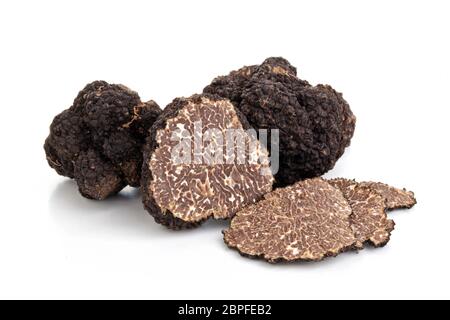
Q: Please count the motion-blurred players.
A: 0